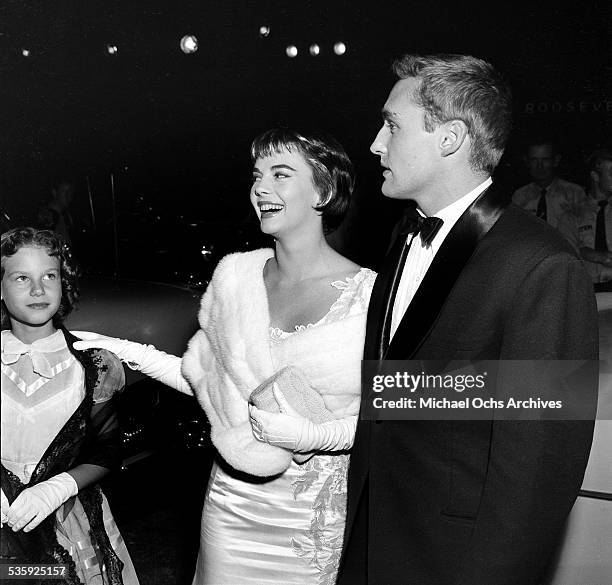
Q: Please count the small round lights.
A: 7